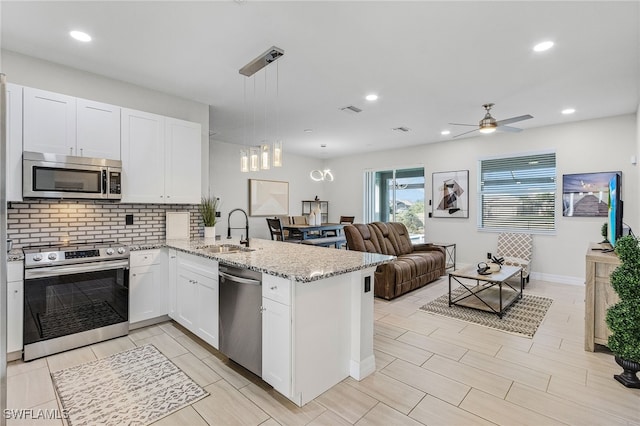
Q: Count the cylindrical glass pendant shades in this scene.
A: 4